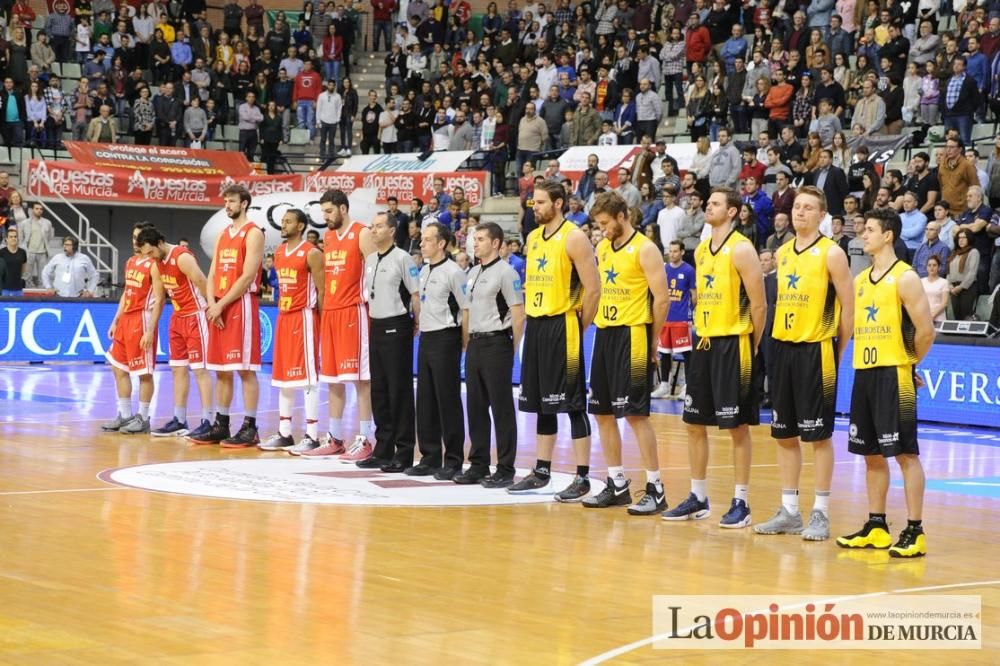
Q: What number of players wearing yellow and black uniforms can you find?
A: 5